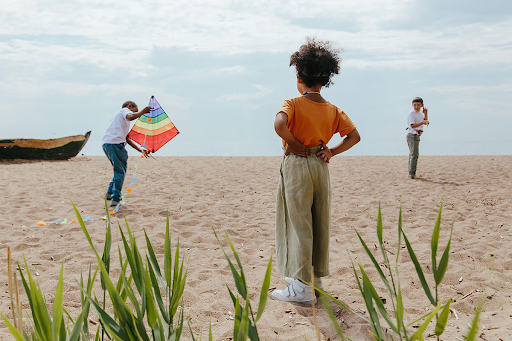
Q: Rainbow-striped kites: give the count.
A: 1